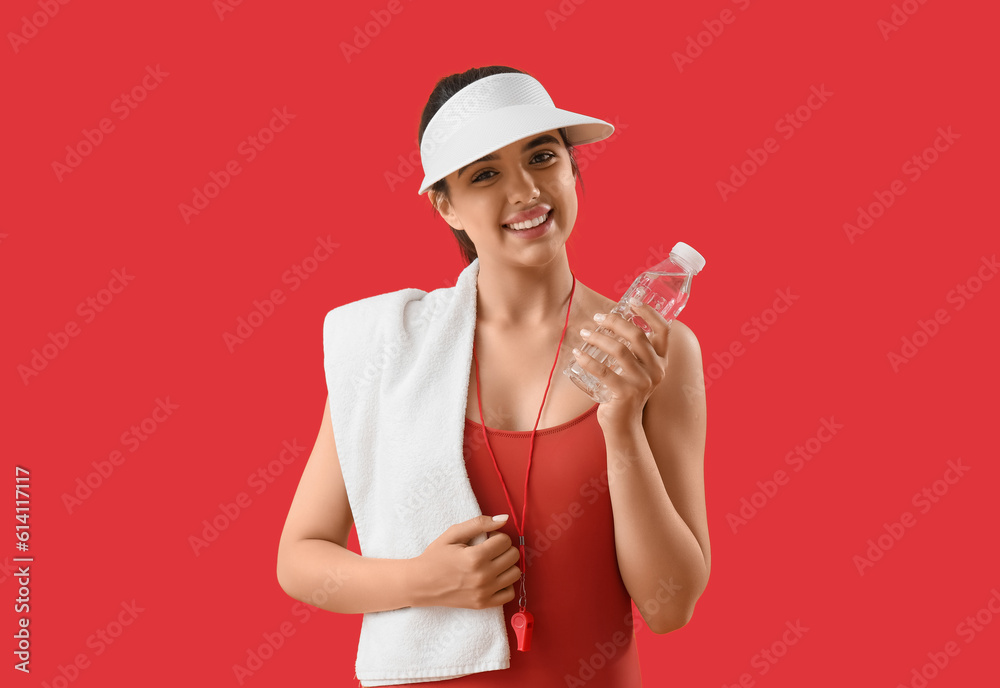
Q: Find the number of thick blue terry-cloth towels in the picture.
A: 0